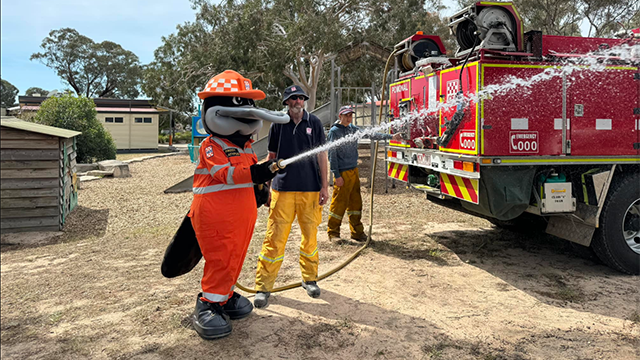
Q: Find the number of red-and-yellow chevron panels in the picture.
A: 2